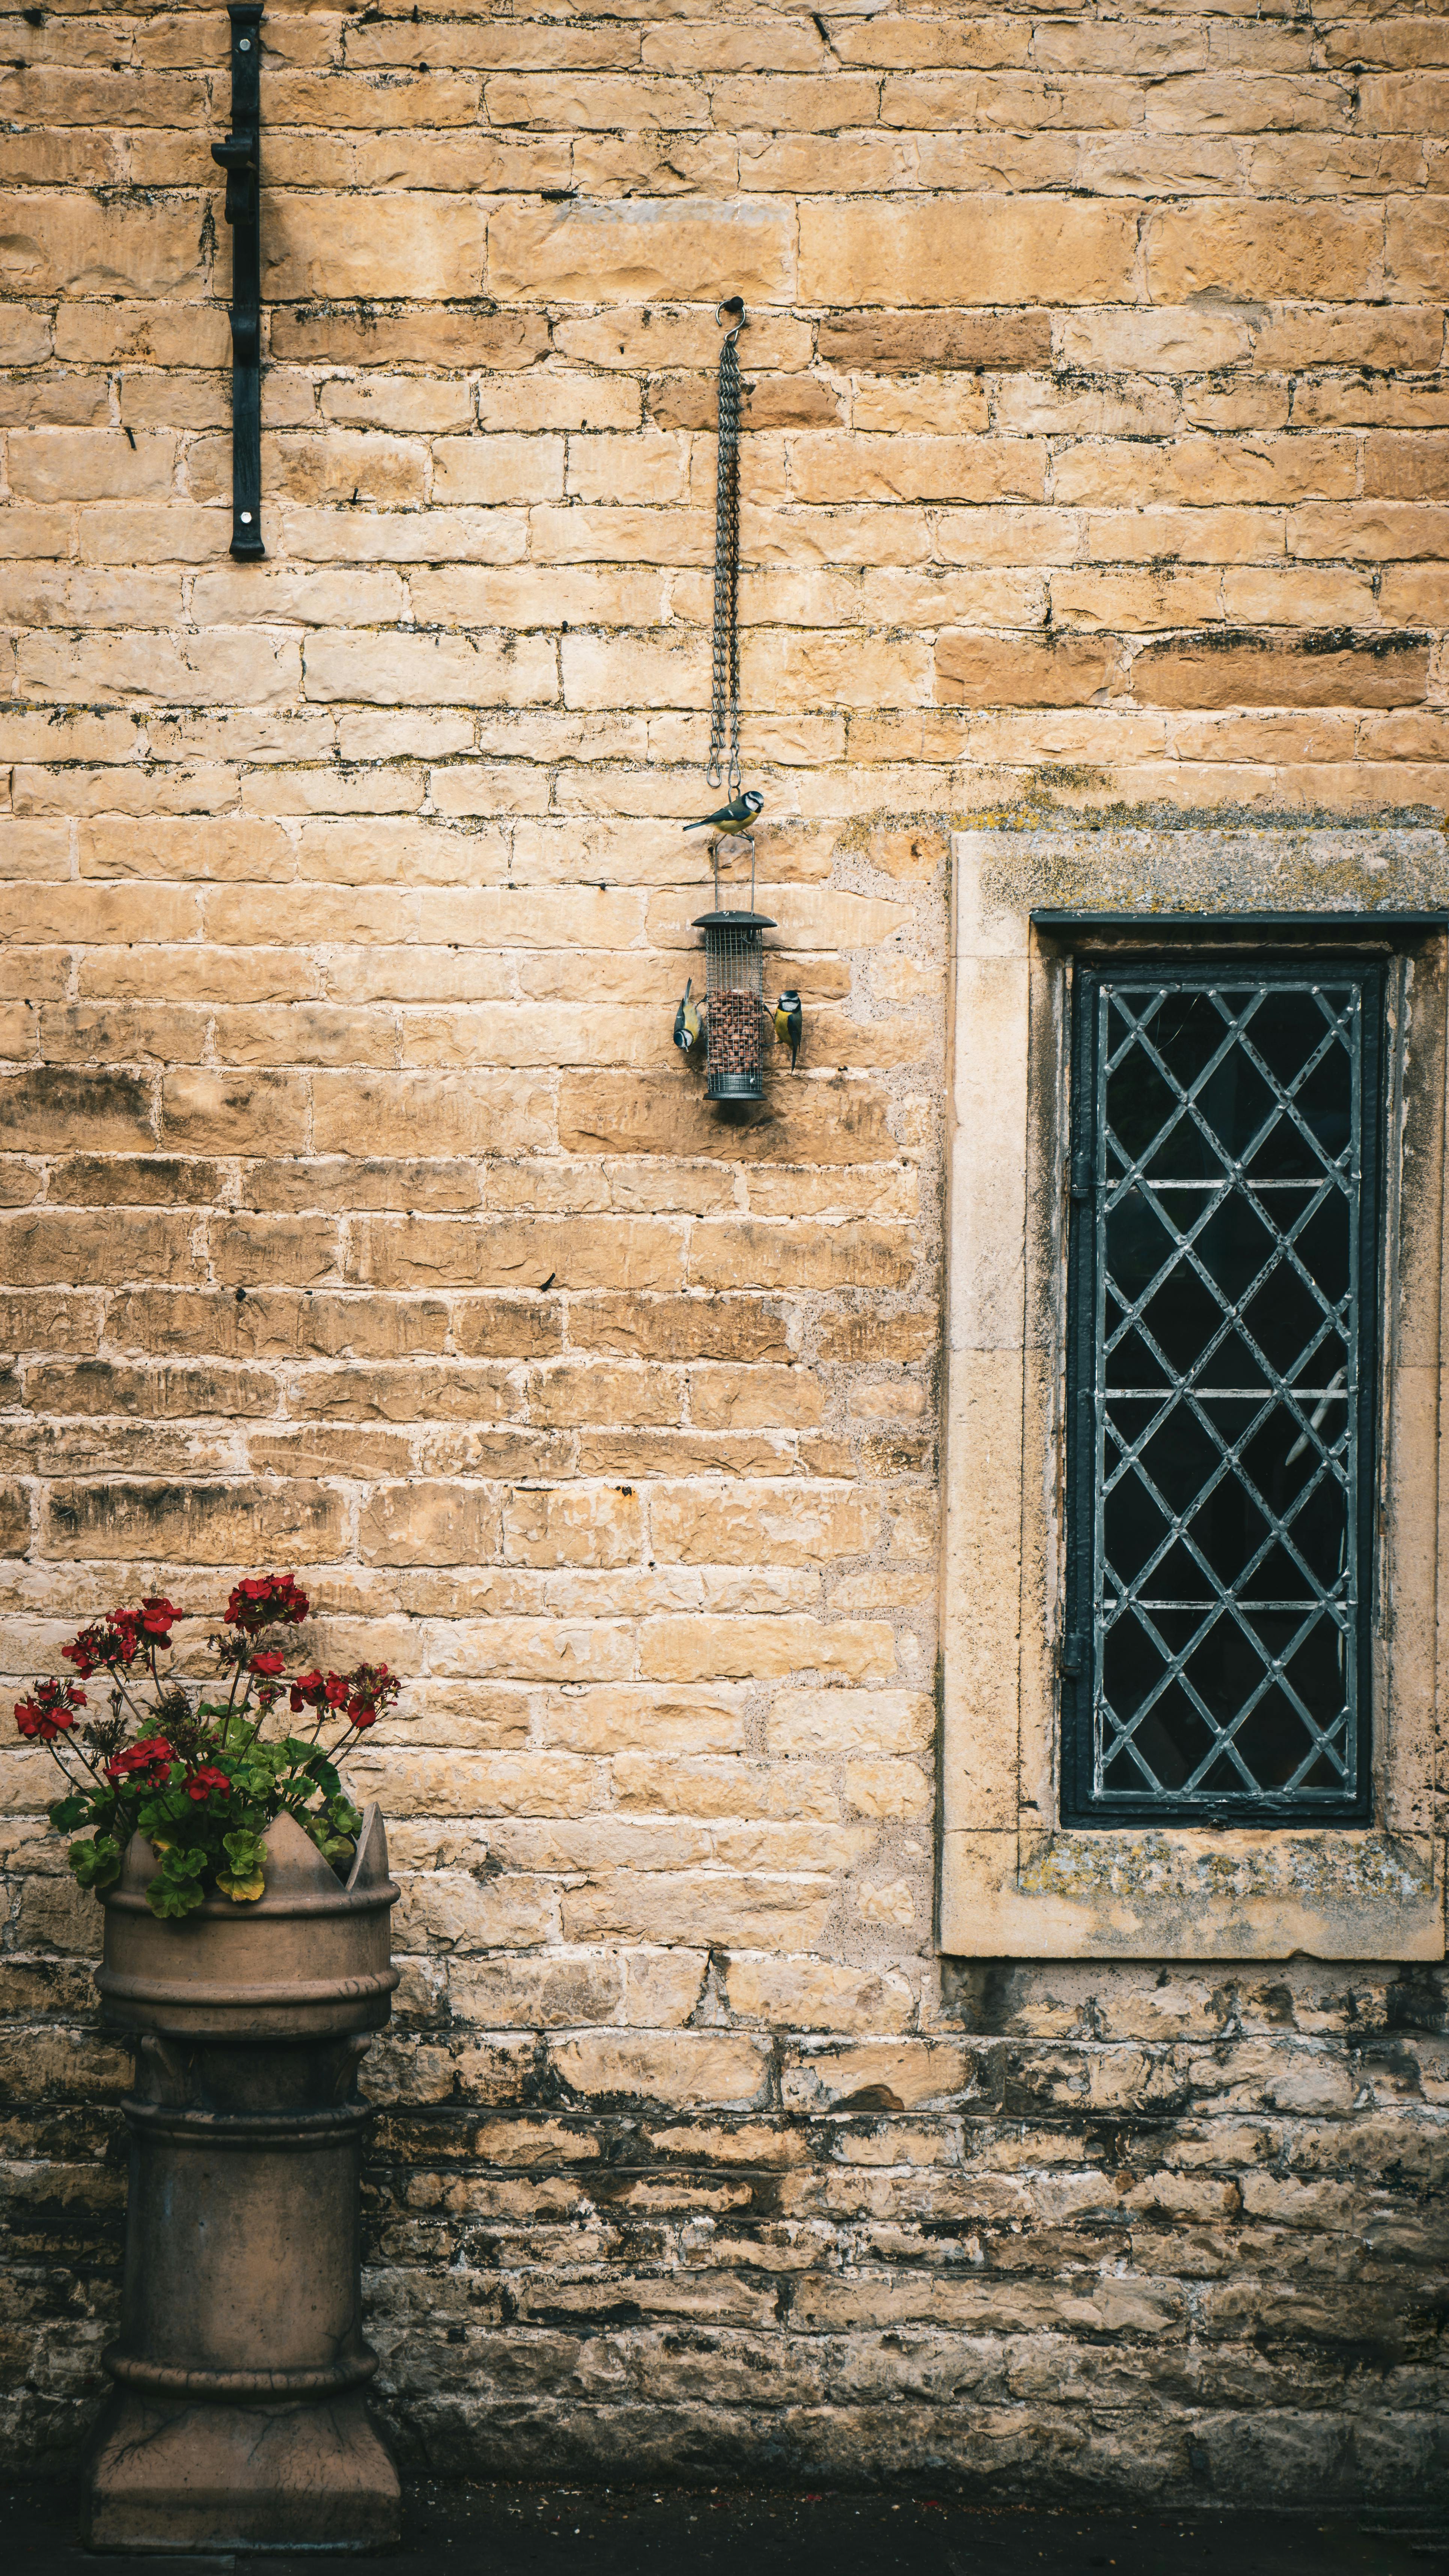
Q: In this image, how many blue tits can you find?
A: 3